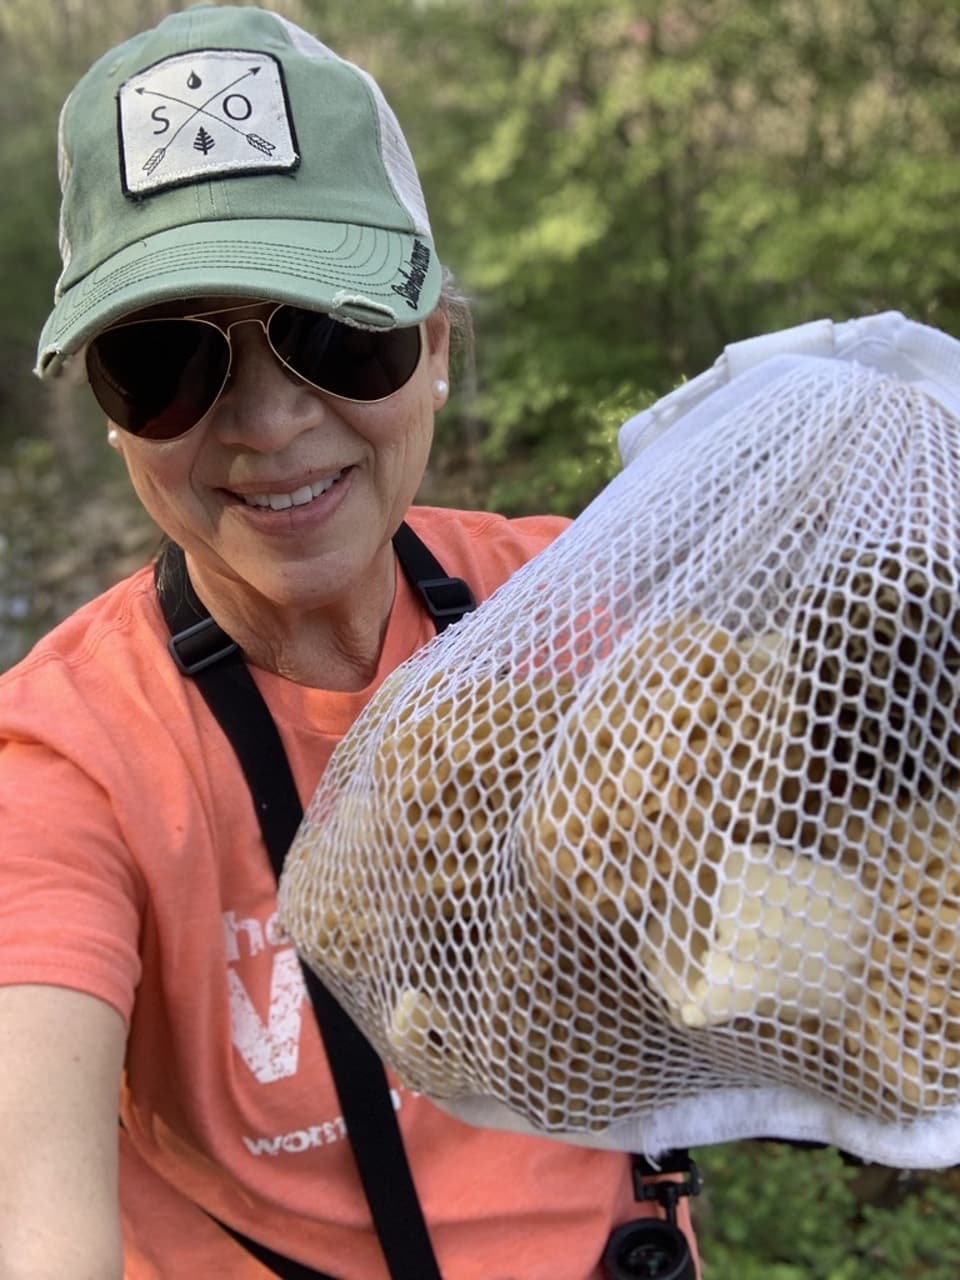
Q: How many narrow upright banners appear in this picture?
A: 0